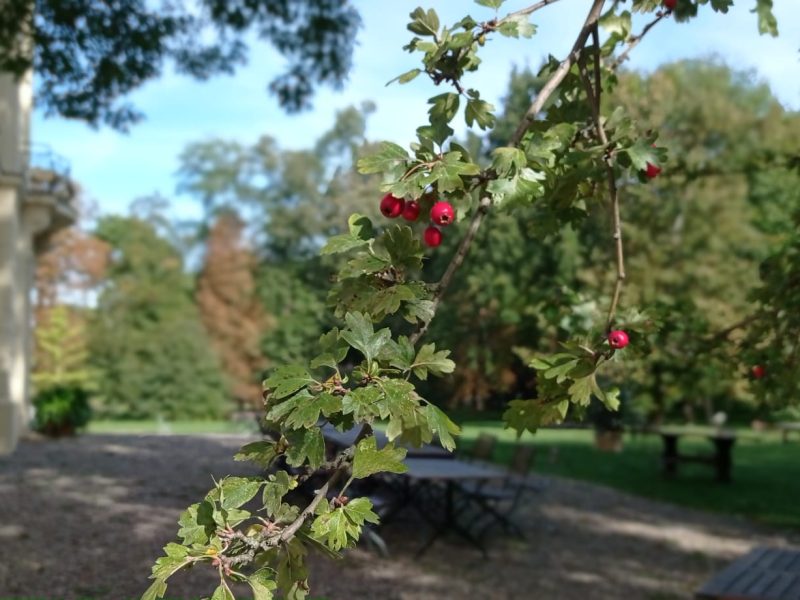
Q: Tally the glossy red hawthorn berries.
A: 8